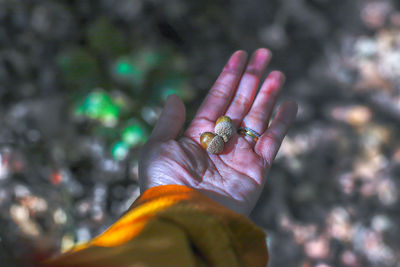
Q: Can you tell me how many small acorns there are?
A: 2